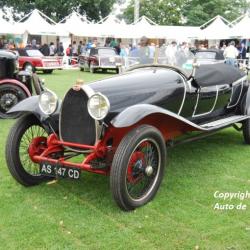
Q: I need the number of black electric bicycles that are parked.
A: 0